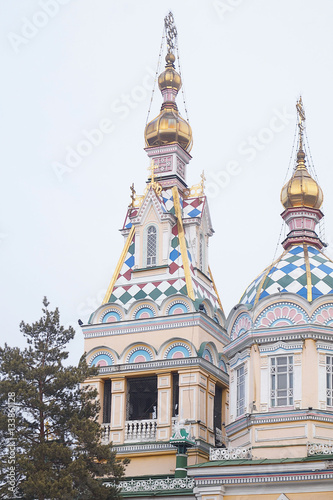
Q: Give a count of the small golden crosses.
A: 3